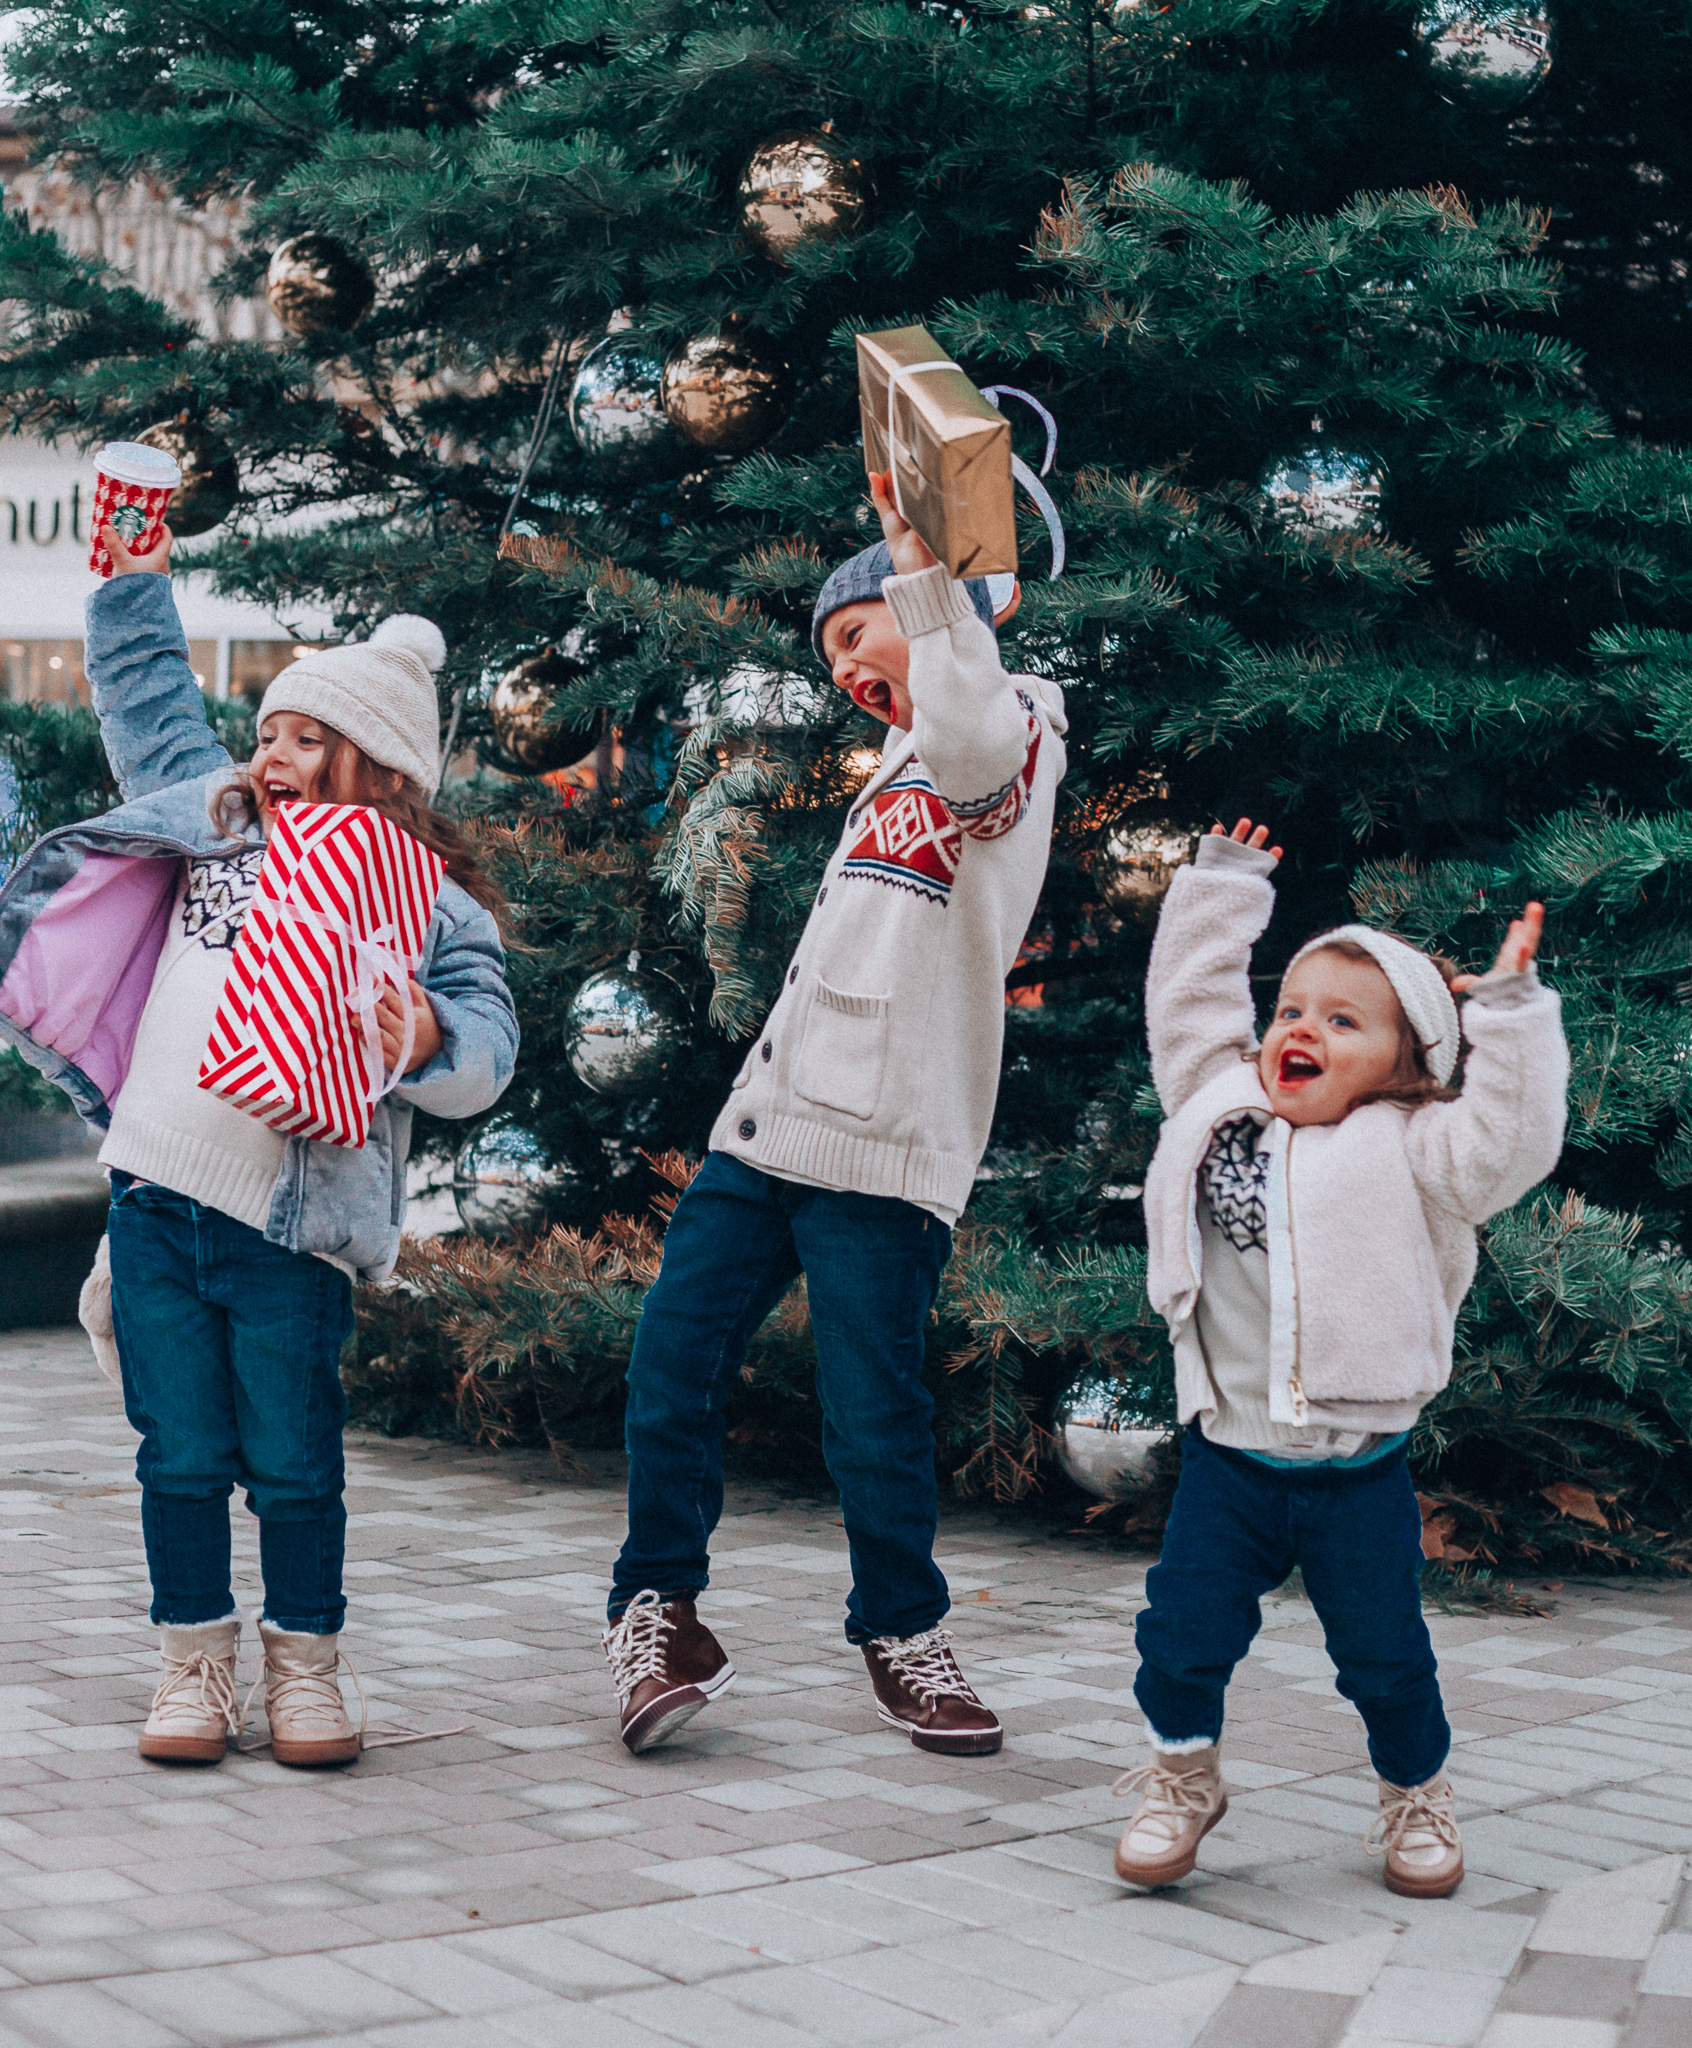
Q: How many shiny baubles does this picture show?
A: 12